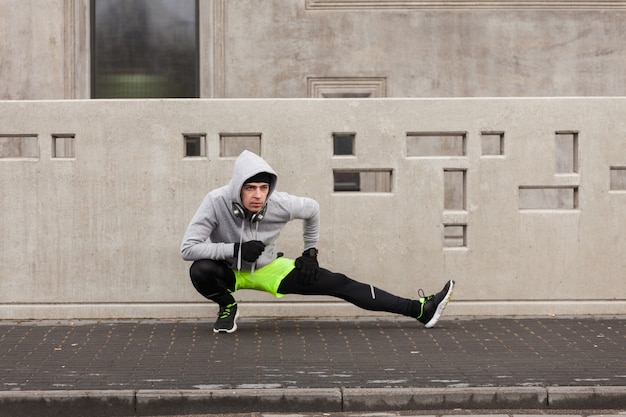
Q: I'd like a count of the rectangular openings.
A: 13